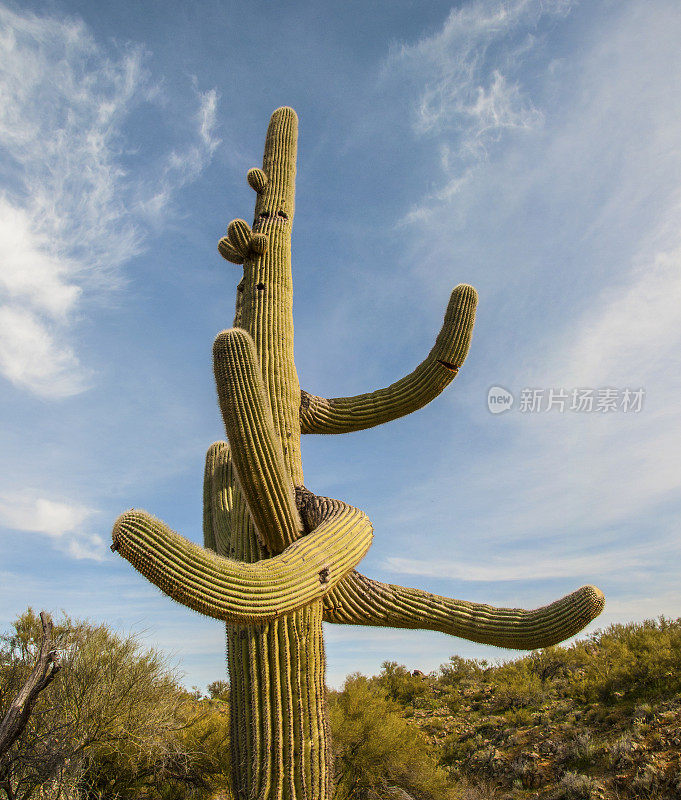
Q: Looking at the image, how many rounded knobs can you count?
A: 4